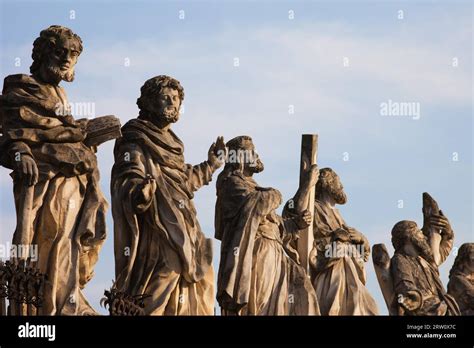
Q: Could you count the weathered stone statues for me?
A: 6